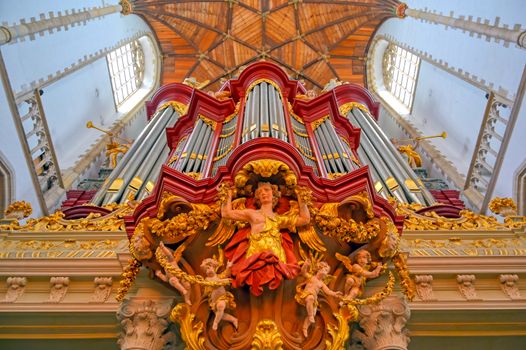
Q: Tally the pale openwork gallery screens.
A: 2